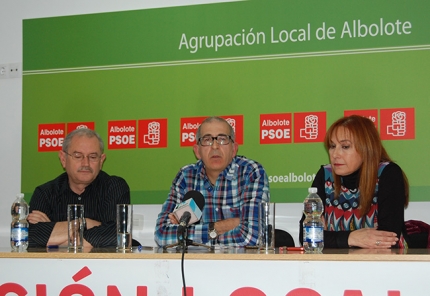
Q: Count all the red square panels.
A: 10